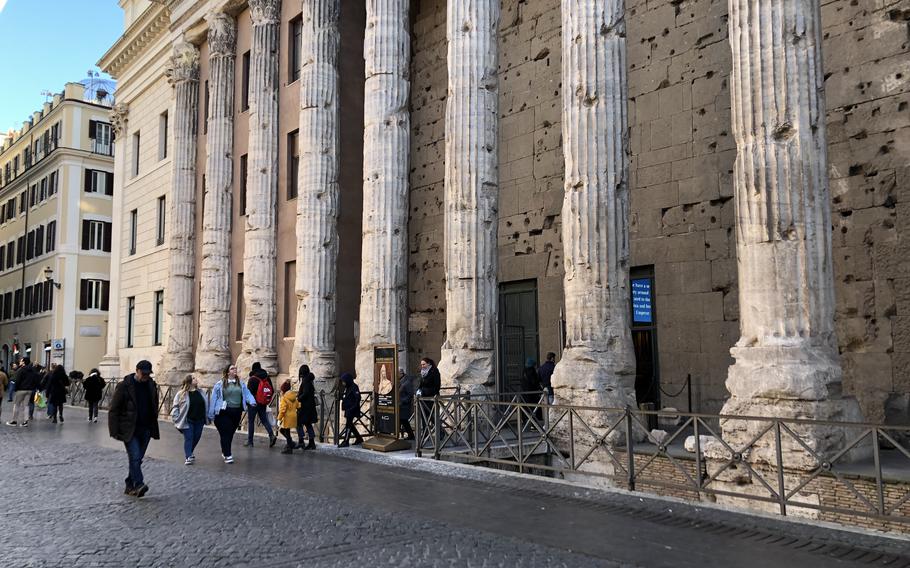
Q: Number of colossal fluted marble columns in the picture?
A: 8